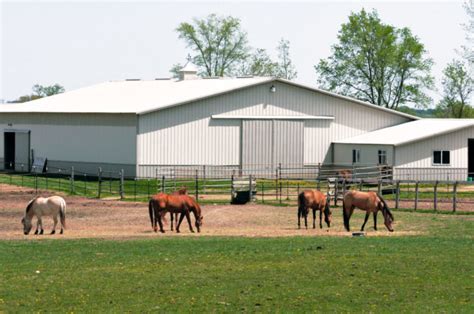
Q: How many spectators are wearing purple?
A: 0